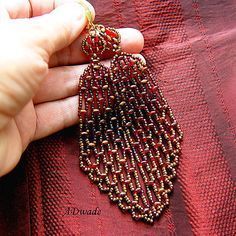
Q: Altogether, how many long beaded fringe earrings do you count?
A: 2